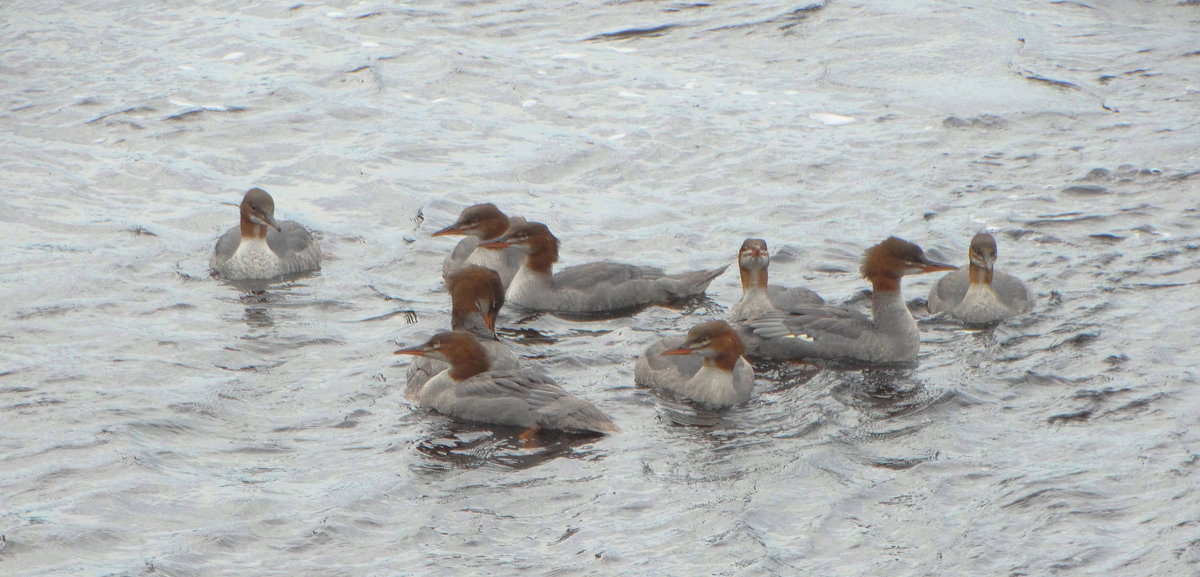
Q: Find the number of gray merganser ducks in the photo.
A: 9